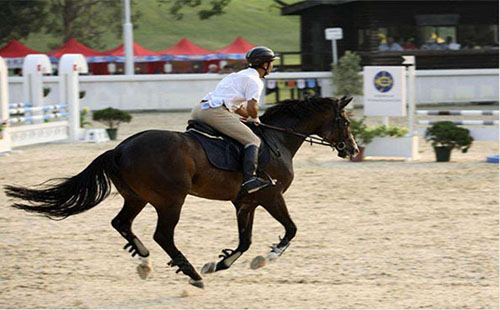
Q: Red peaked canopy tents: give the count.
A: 5